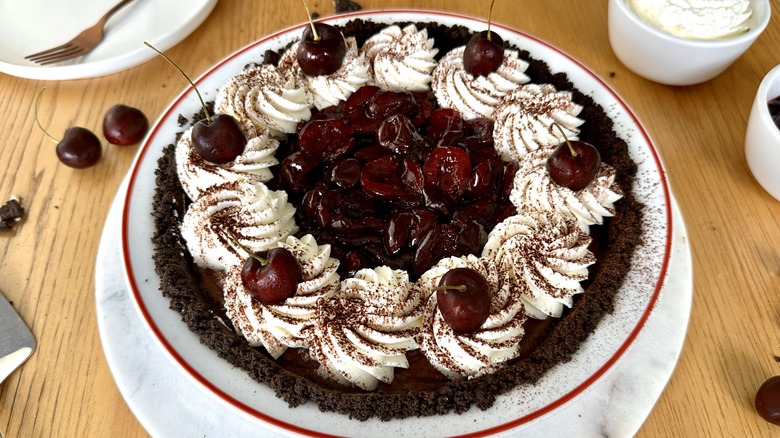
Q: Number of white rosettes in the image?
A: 12